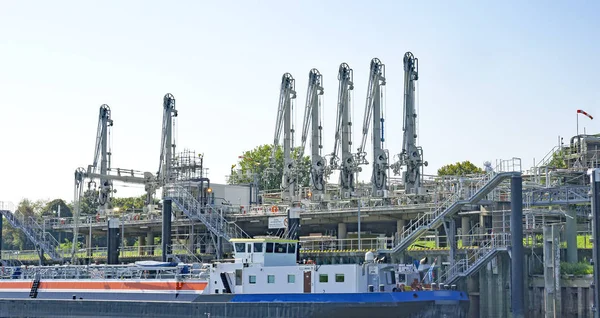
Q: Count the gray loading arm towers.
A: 7